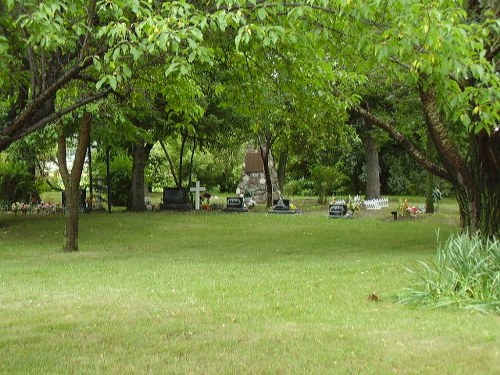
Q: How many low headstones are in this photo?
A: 3